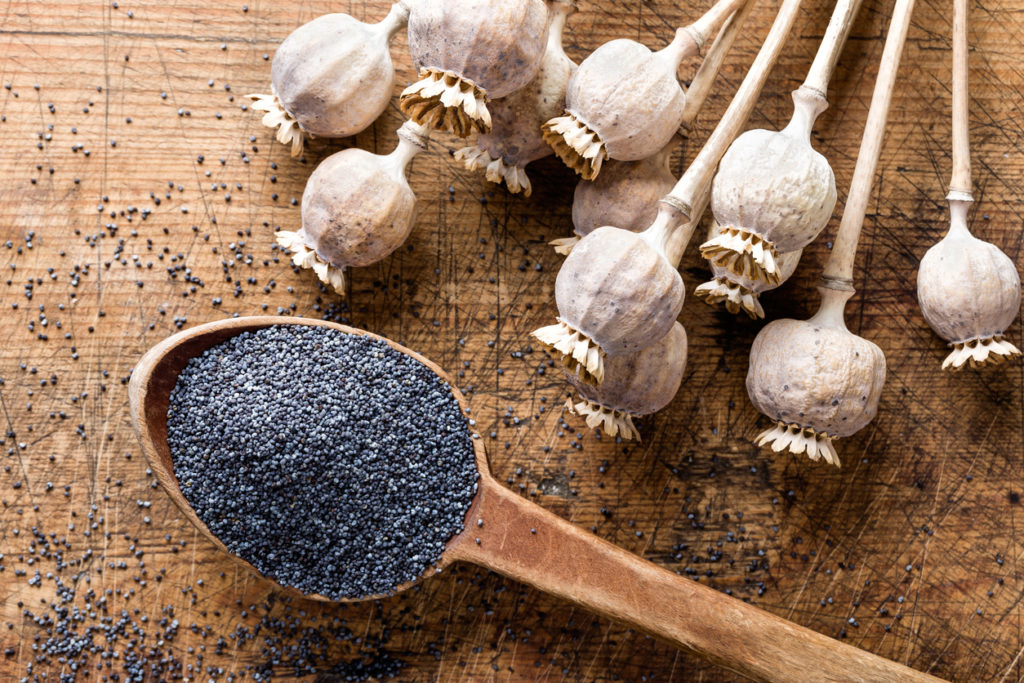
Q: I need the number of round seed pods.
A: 12